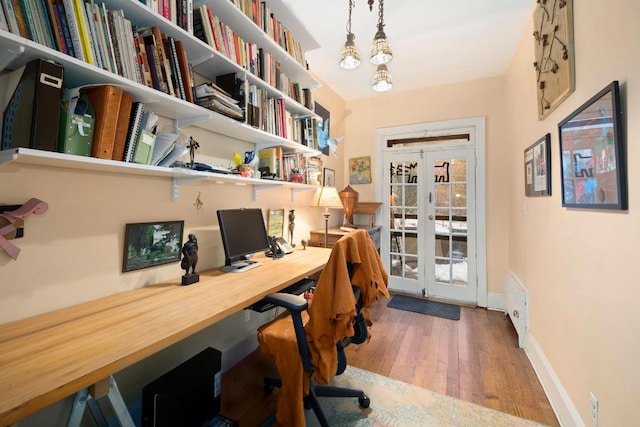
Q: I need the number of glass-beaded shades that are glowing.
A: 3